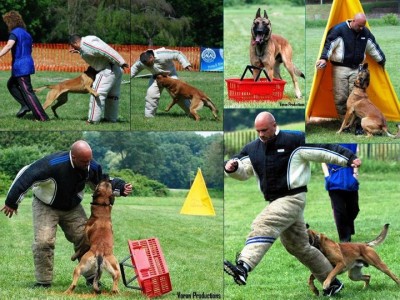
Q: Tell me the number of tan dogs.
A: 6